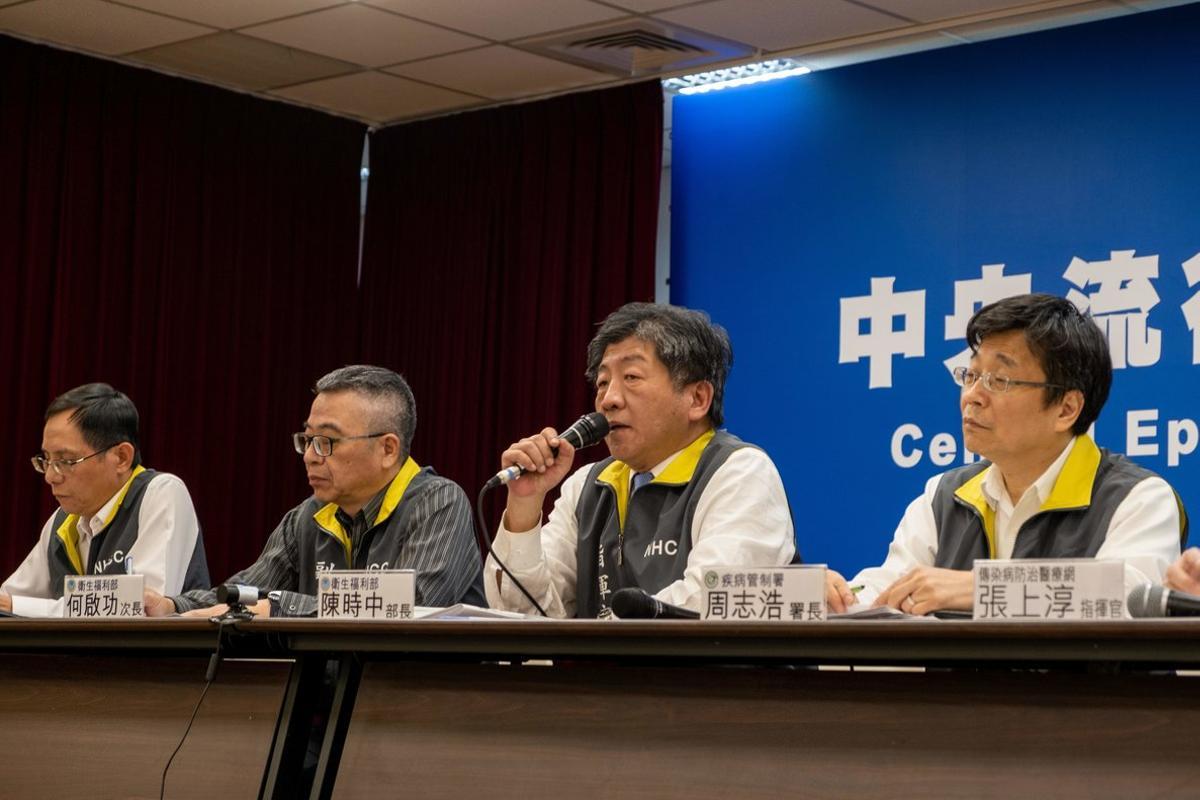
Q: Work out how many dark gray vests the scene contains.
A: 4